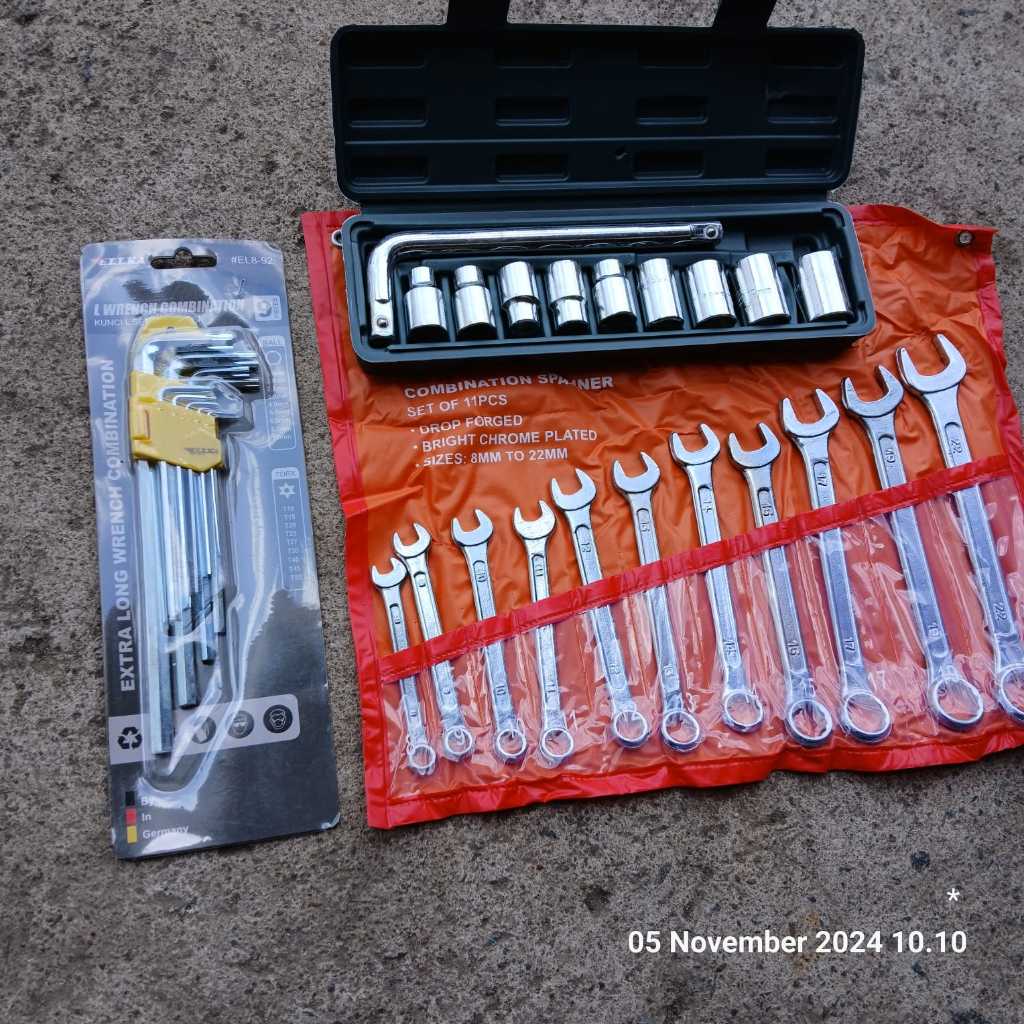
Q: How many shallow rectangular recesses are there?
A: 12